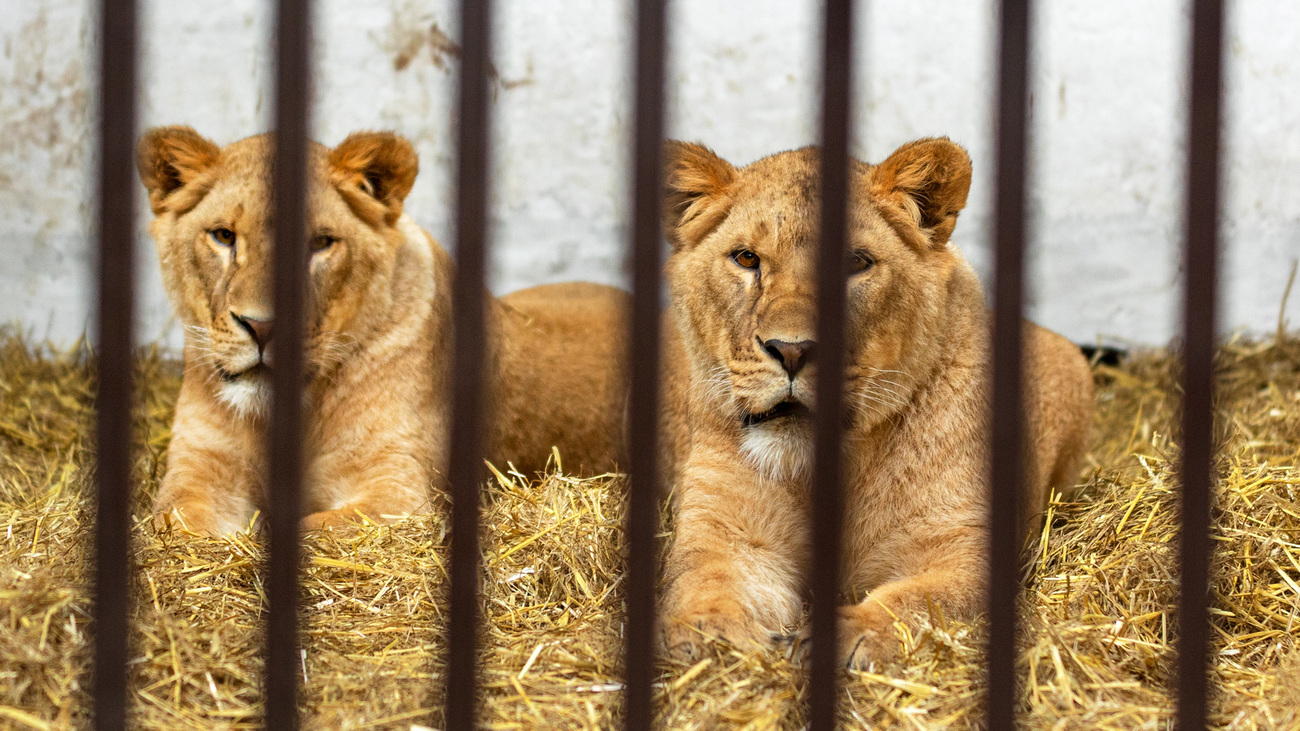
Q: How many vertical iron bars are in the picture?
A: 7